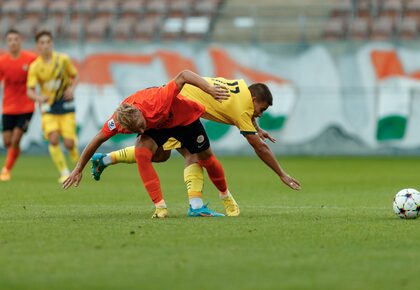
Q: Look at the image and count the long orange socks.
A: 3